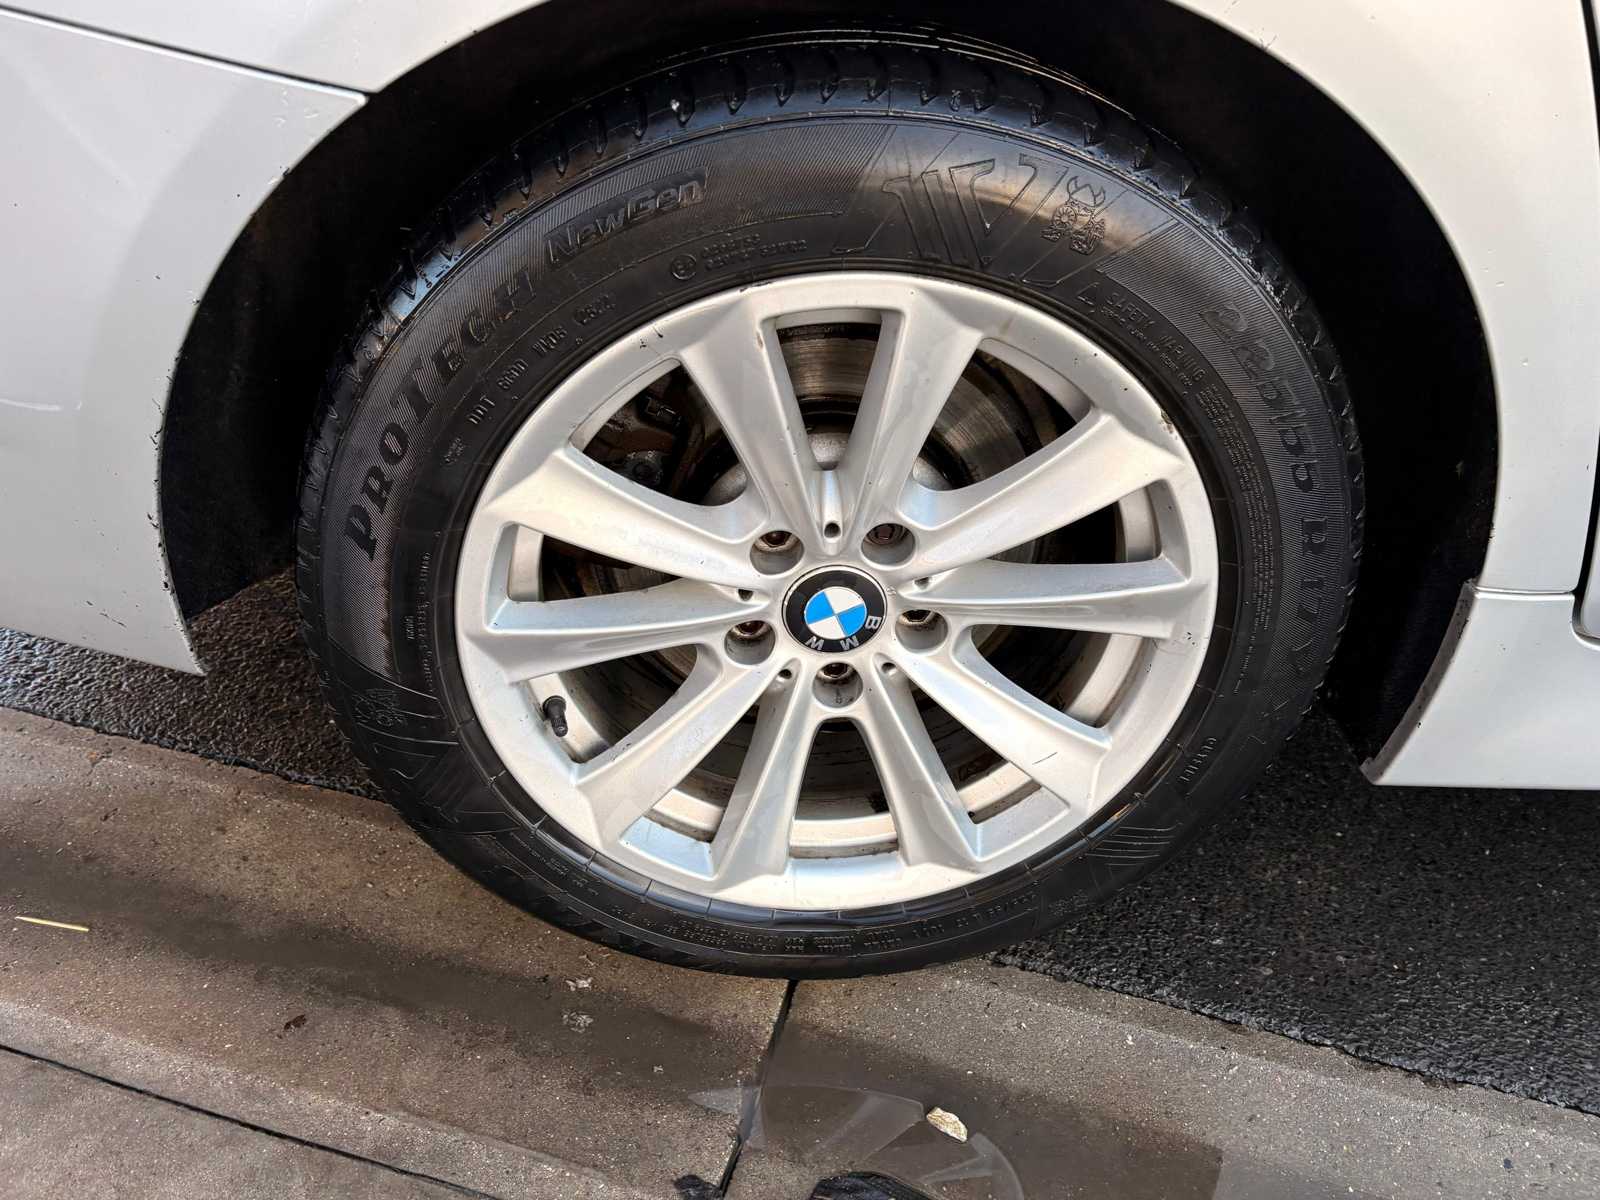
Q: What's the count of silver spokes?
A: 10